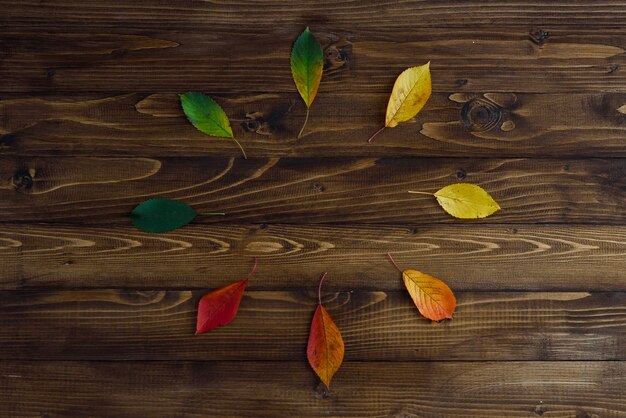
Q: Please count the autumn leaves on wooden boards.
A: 8